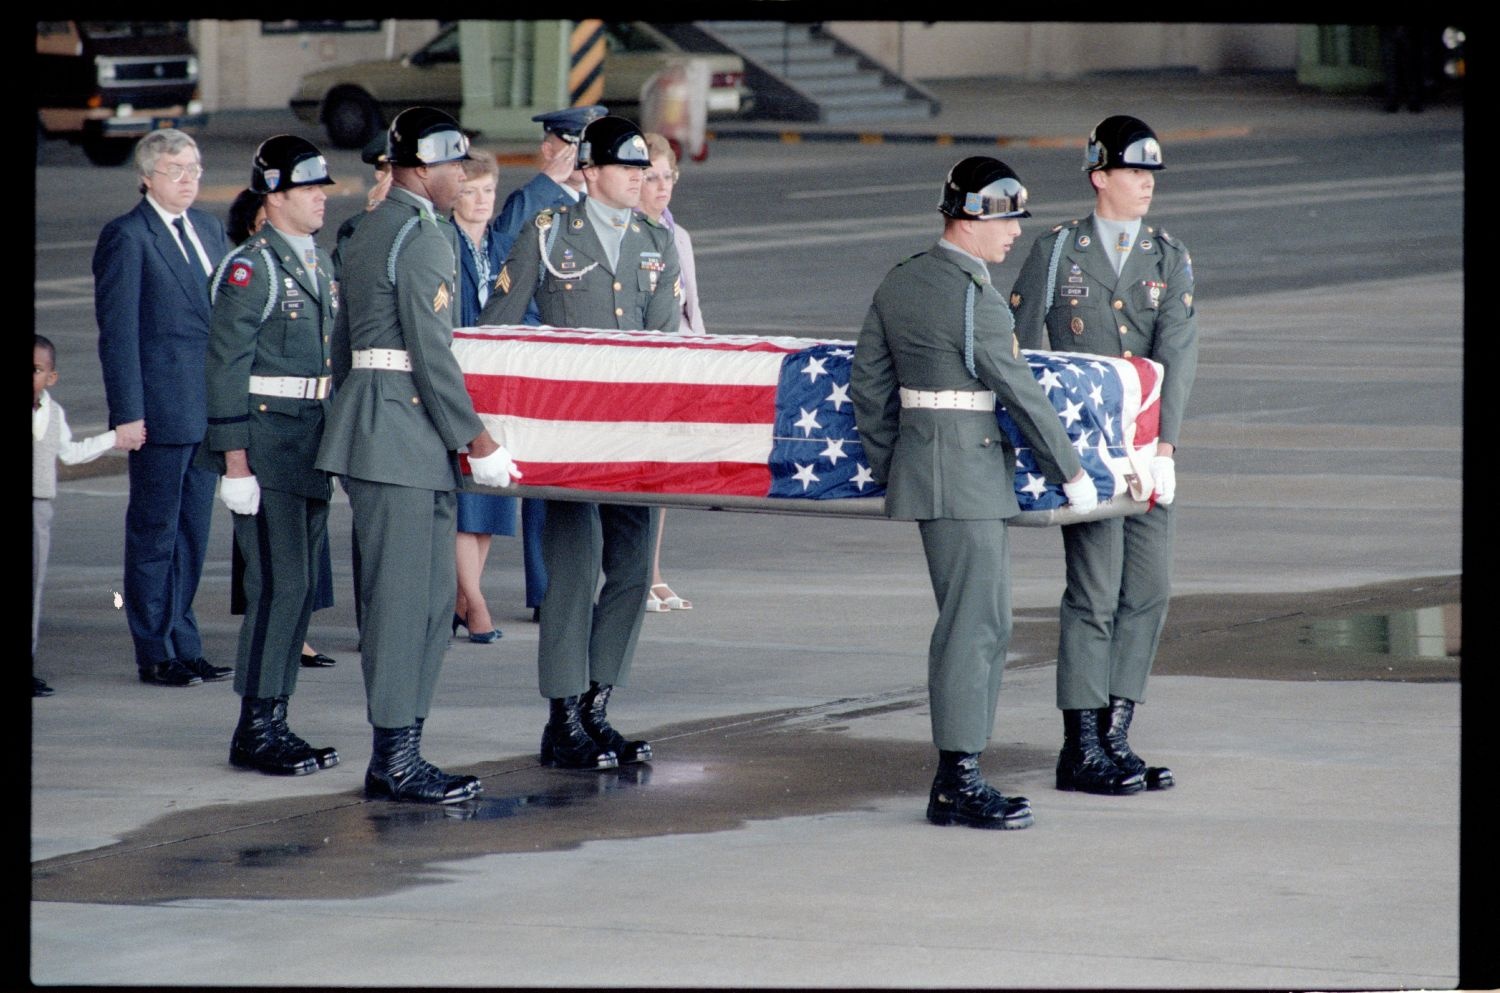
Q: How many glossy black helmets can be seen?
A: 5